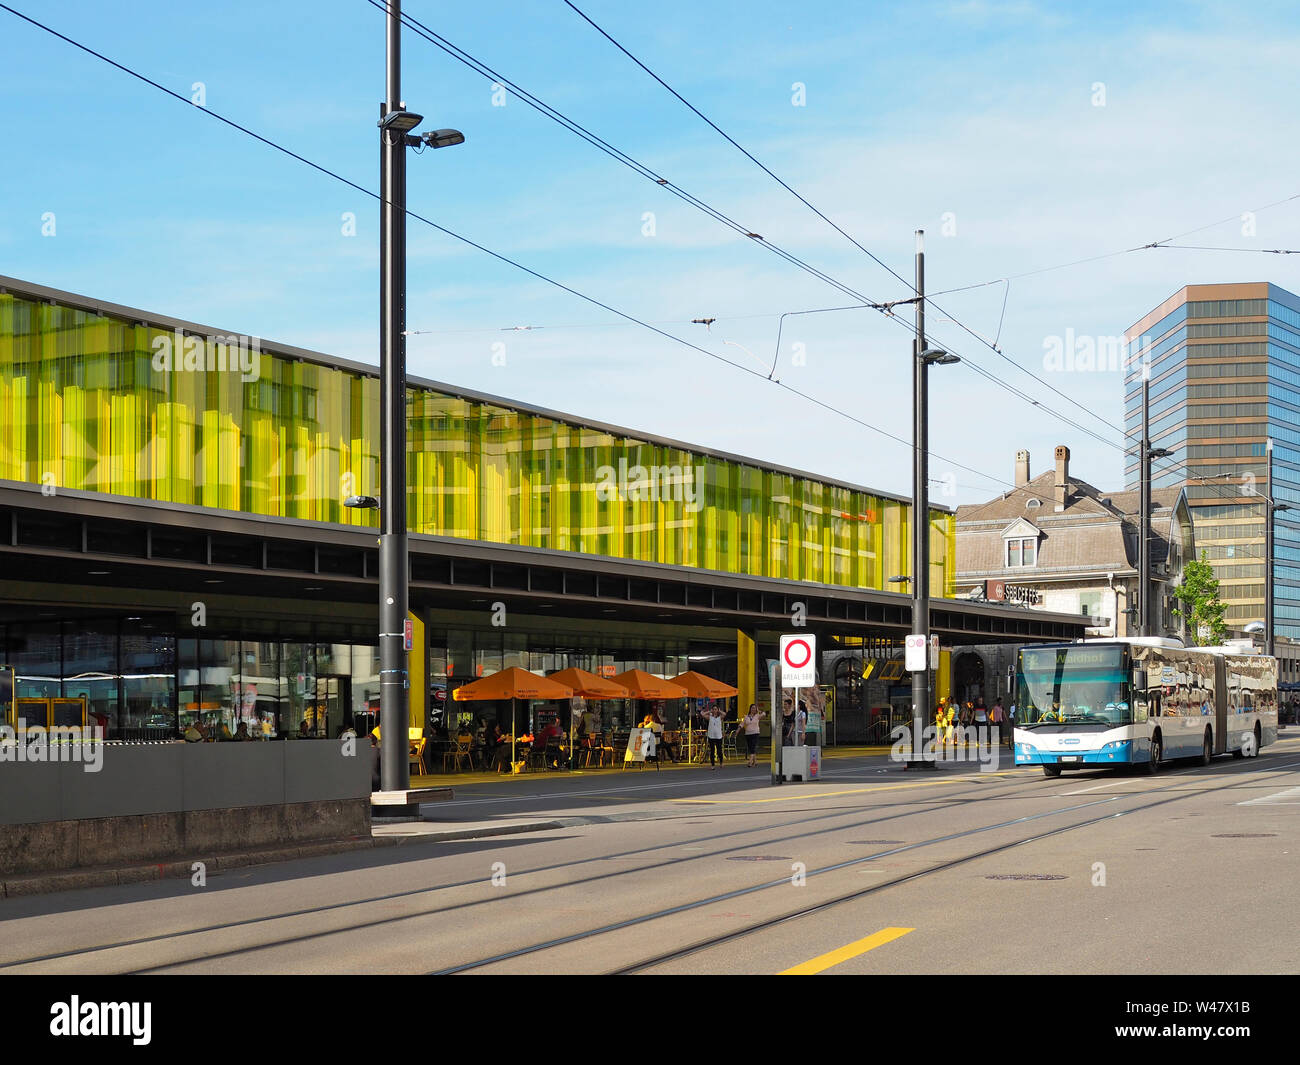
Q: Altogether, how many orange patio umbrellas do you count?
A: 4